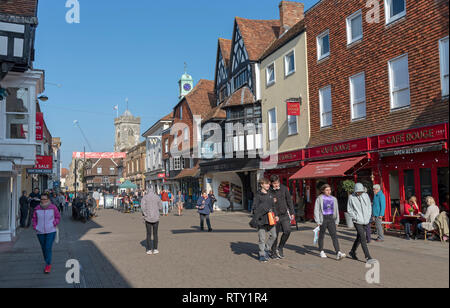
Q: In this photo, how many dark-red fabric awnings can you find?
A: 1